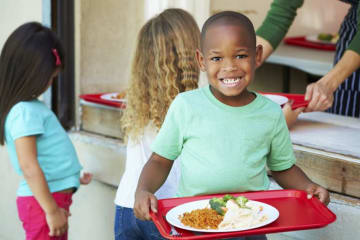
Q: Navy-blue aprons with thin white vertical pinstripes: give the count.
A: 1